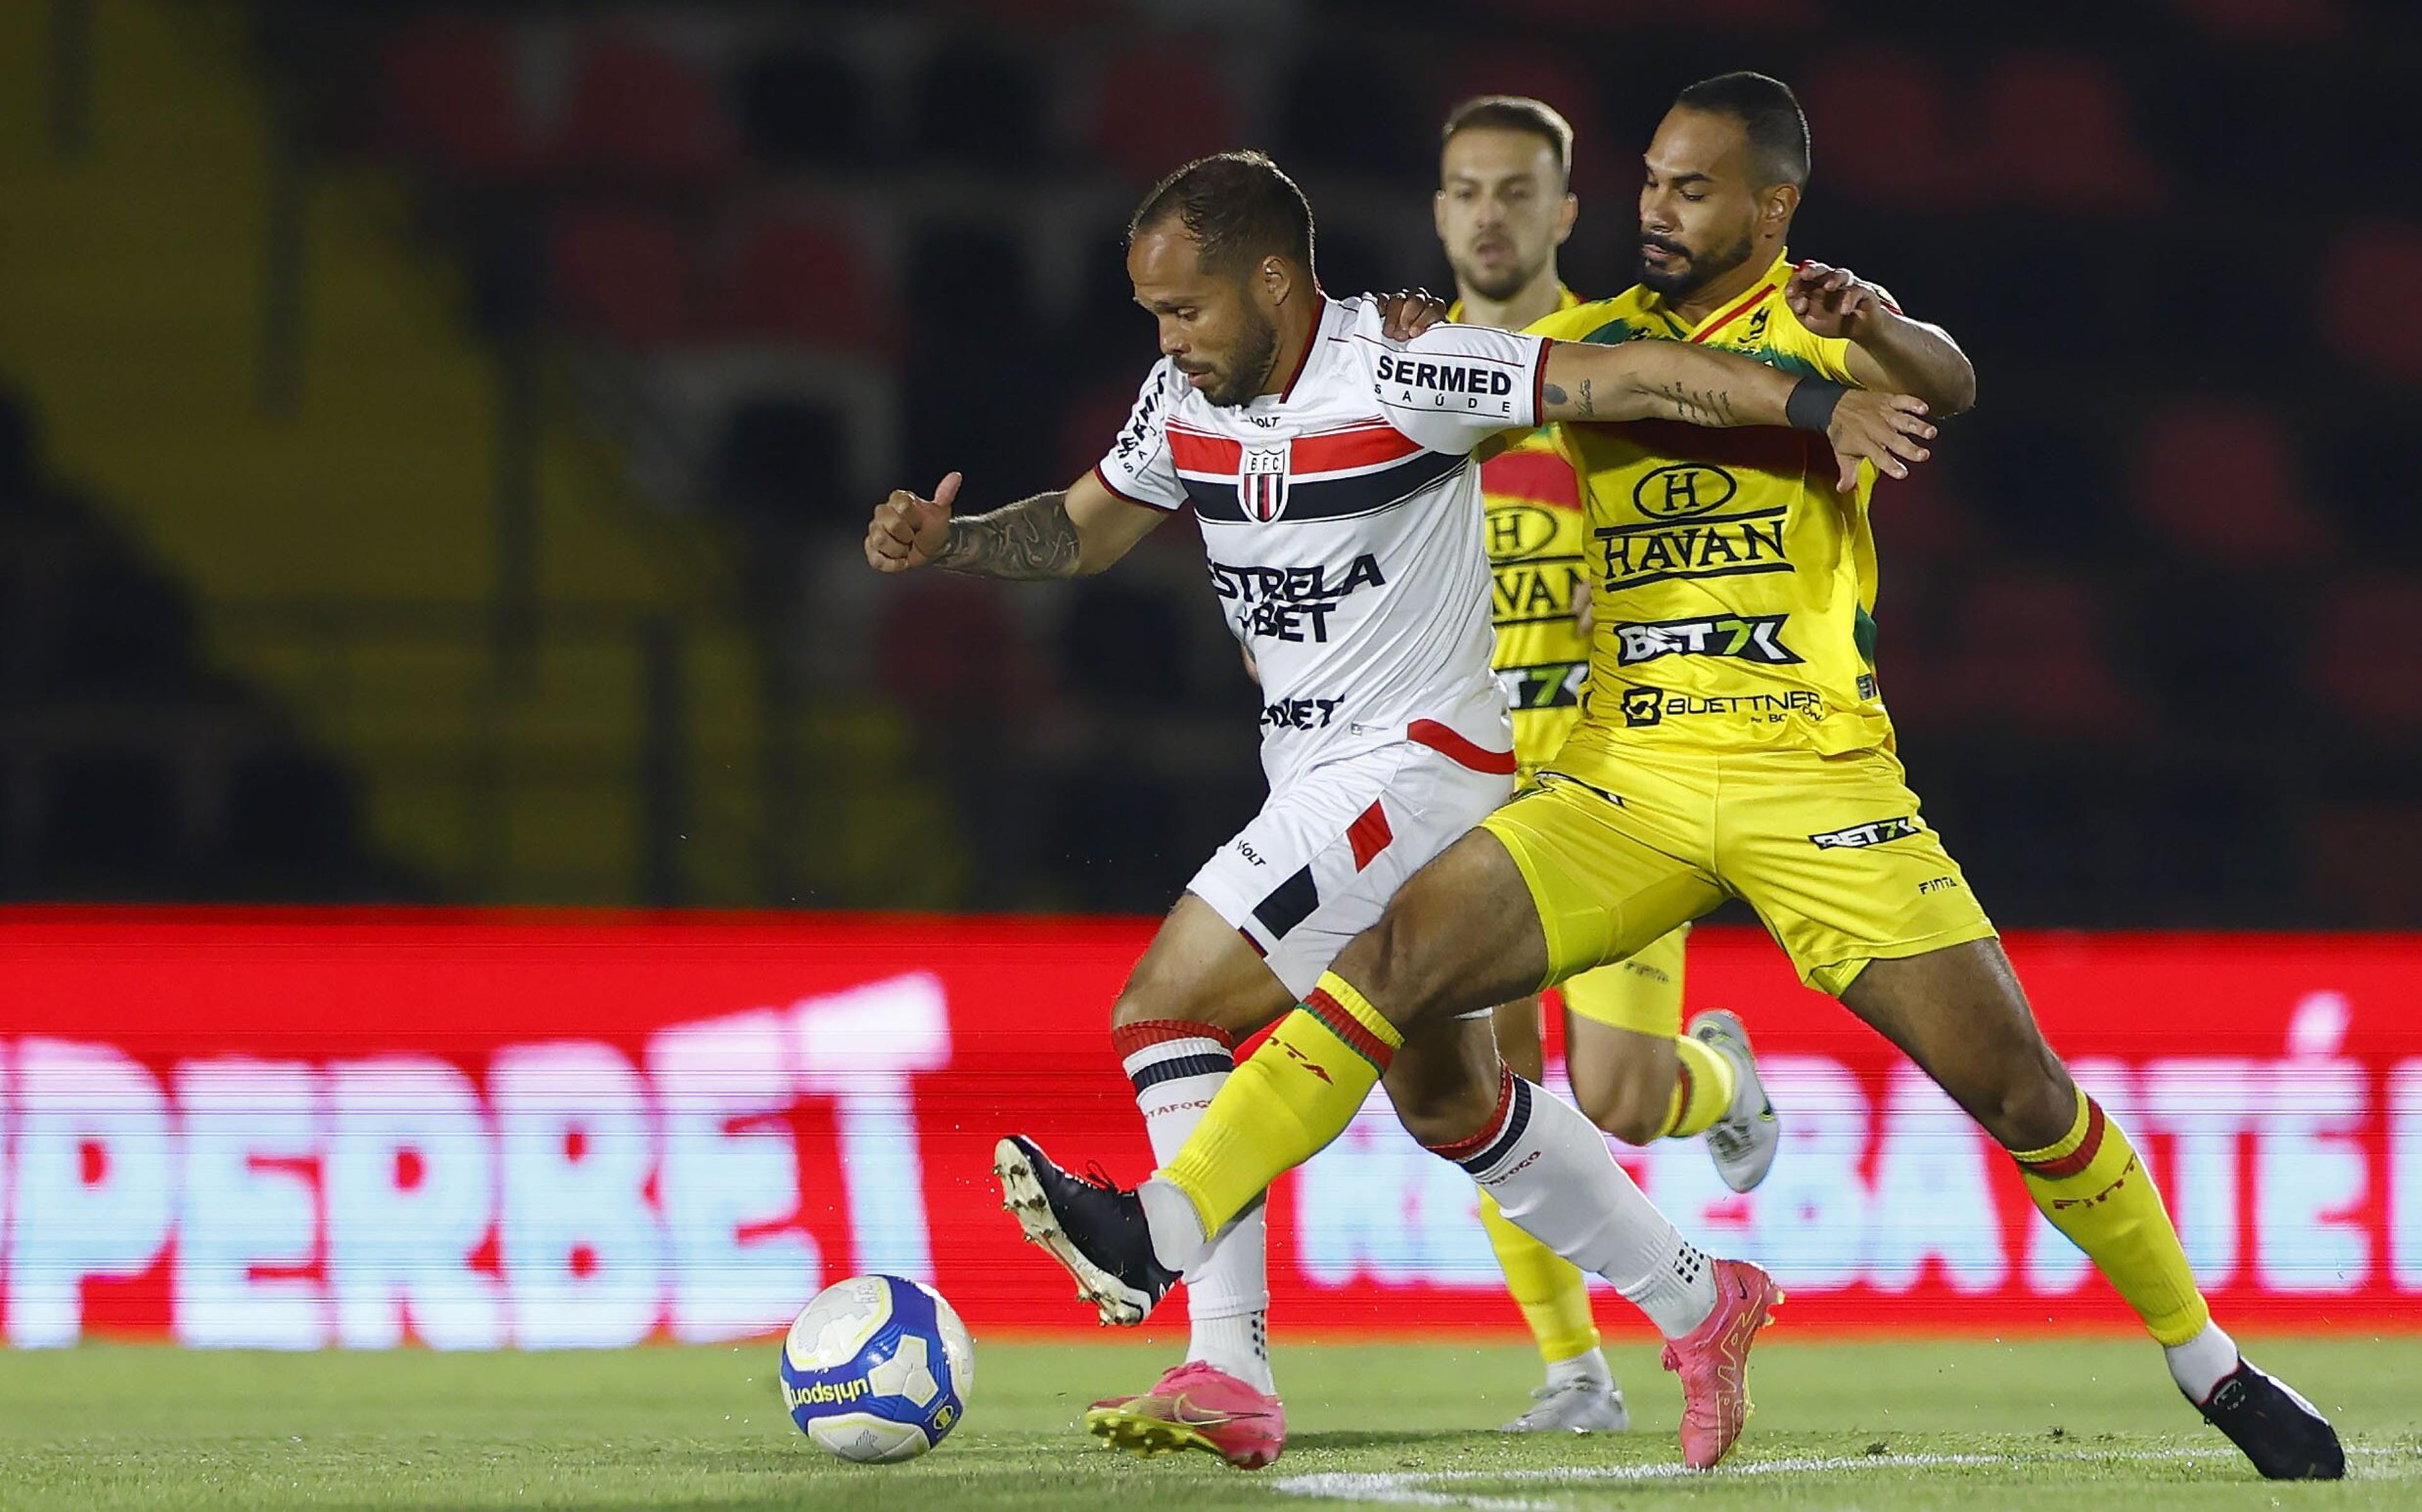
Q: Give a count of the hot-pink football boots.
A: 2